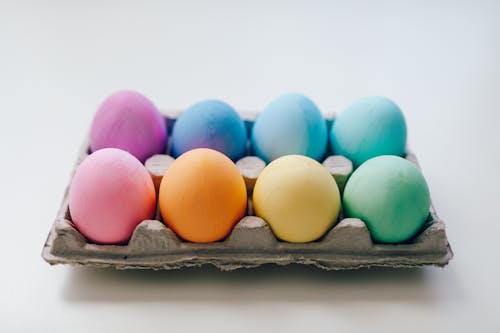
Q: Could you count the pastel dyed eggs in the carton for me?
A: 8